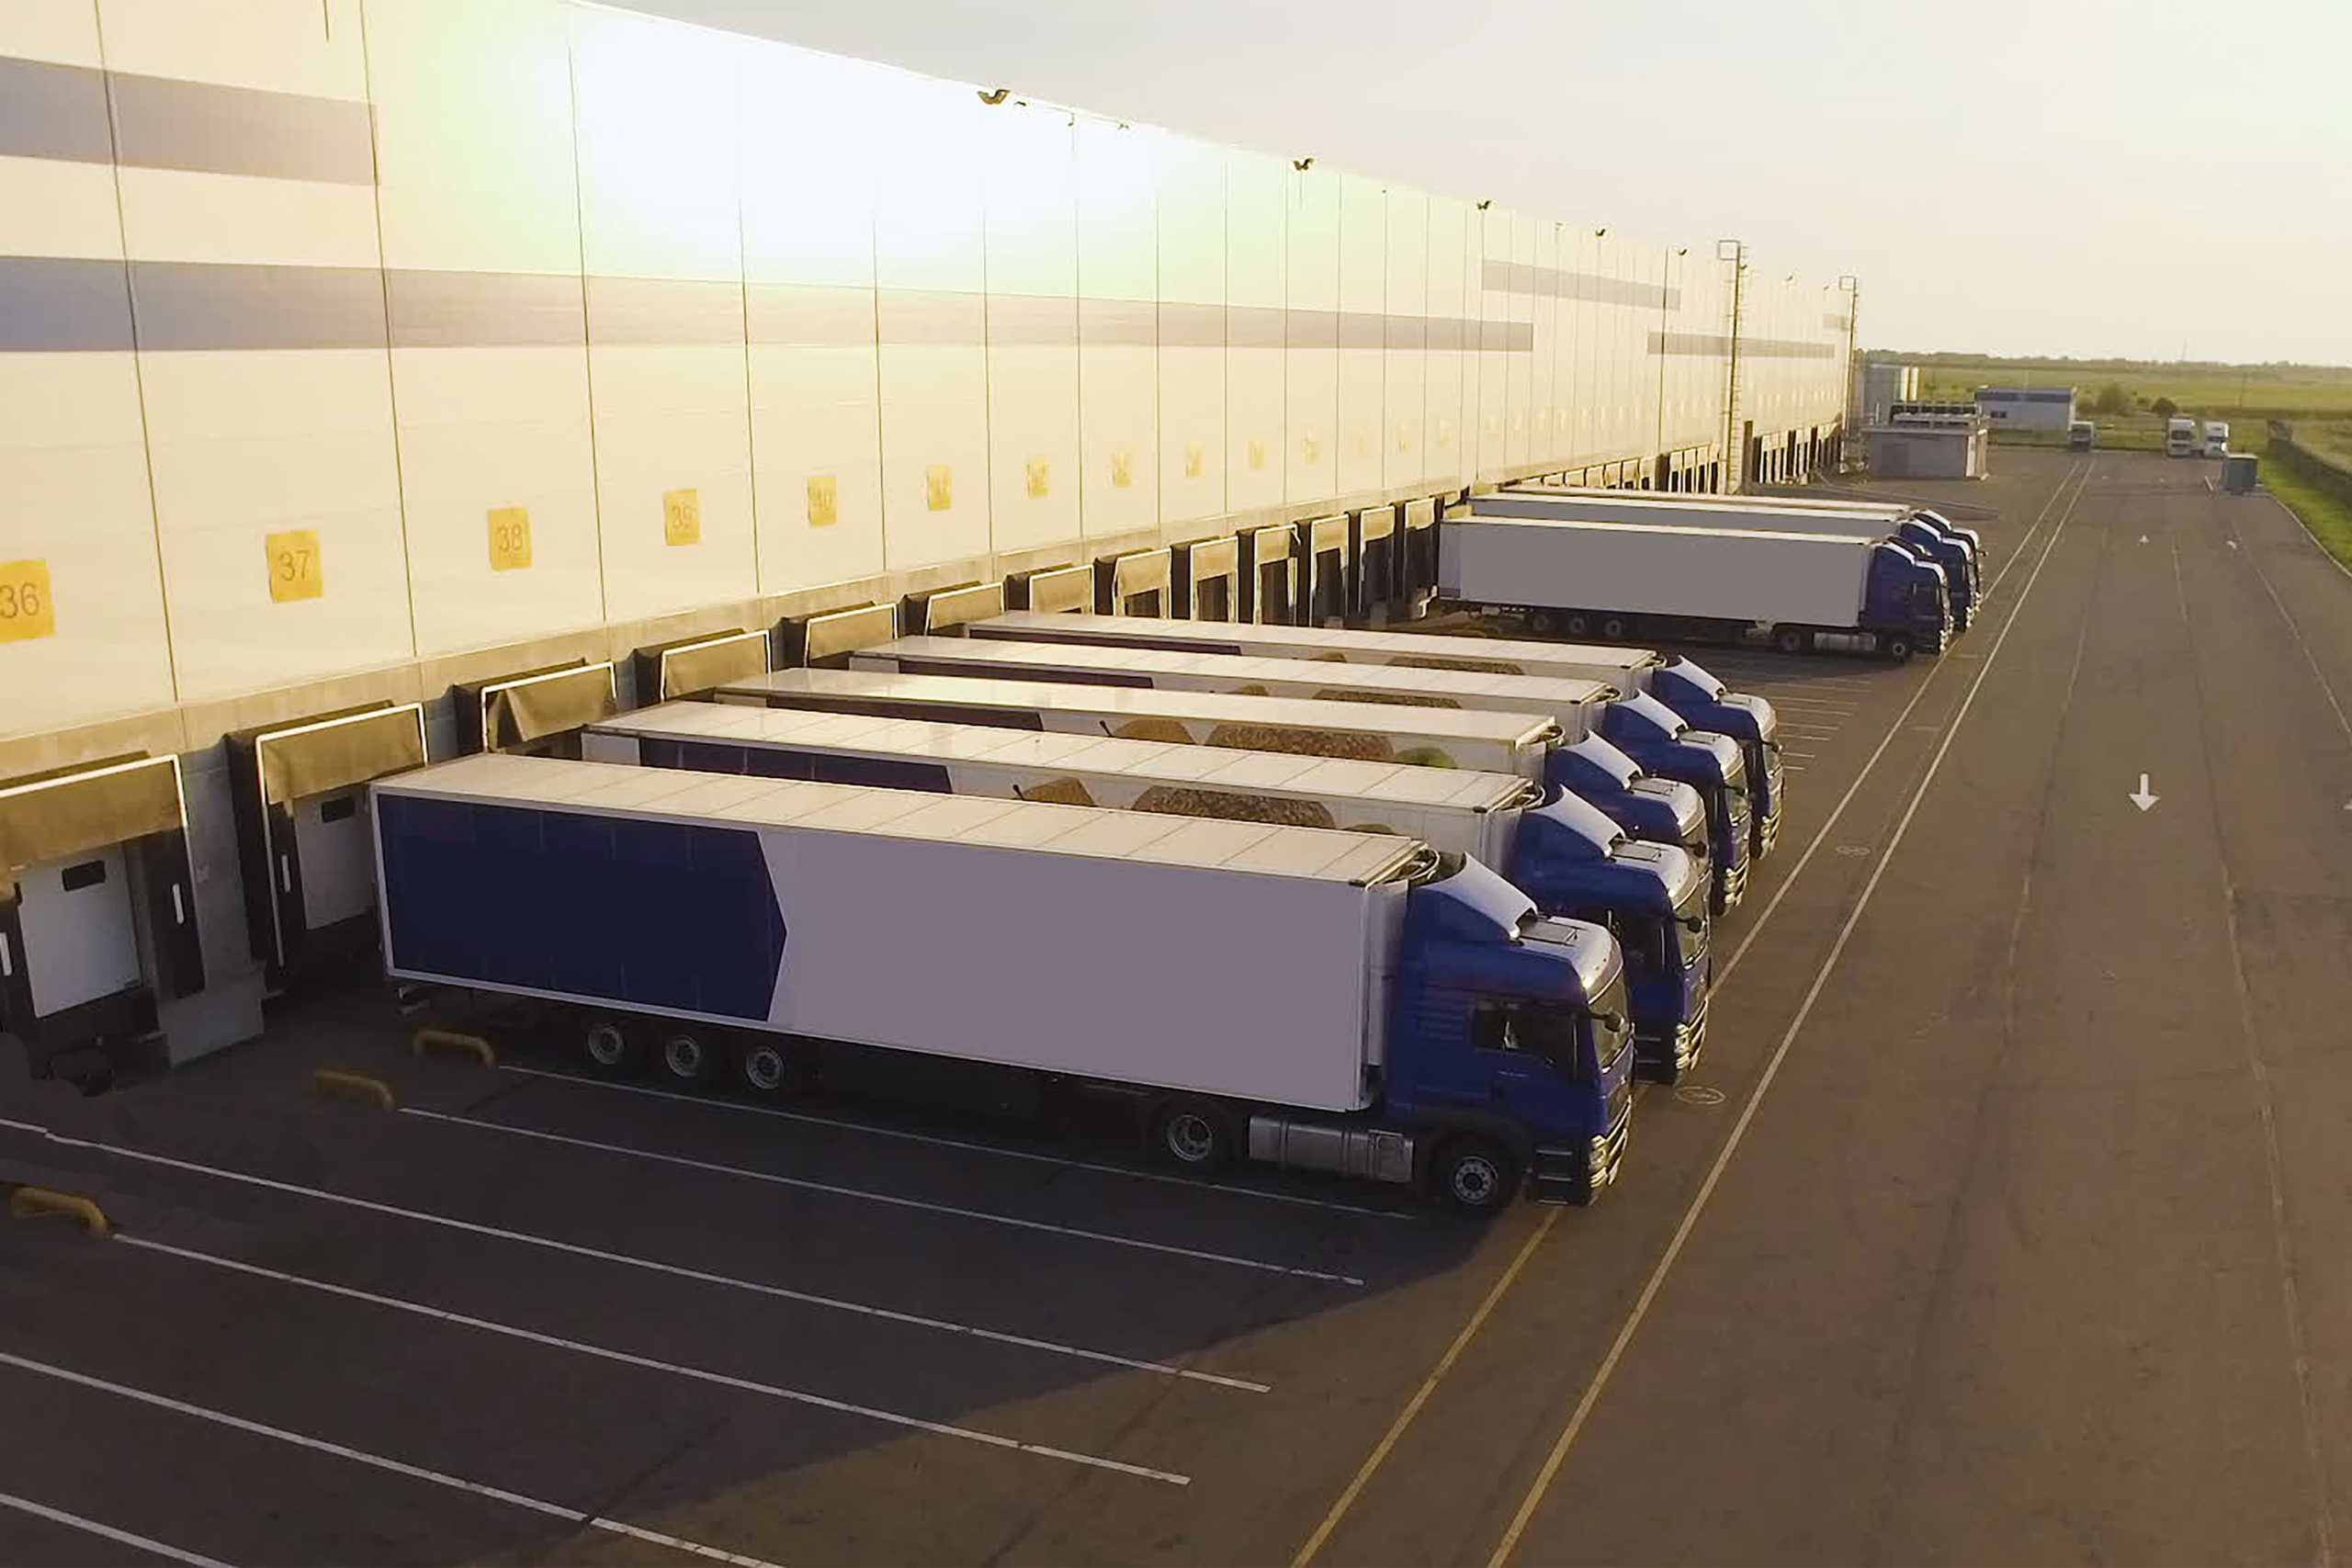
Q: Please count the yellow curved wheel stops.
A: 3